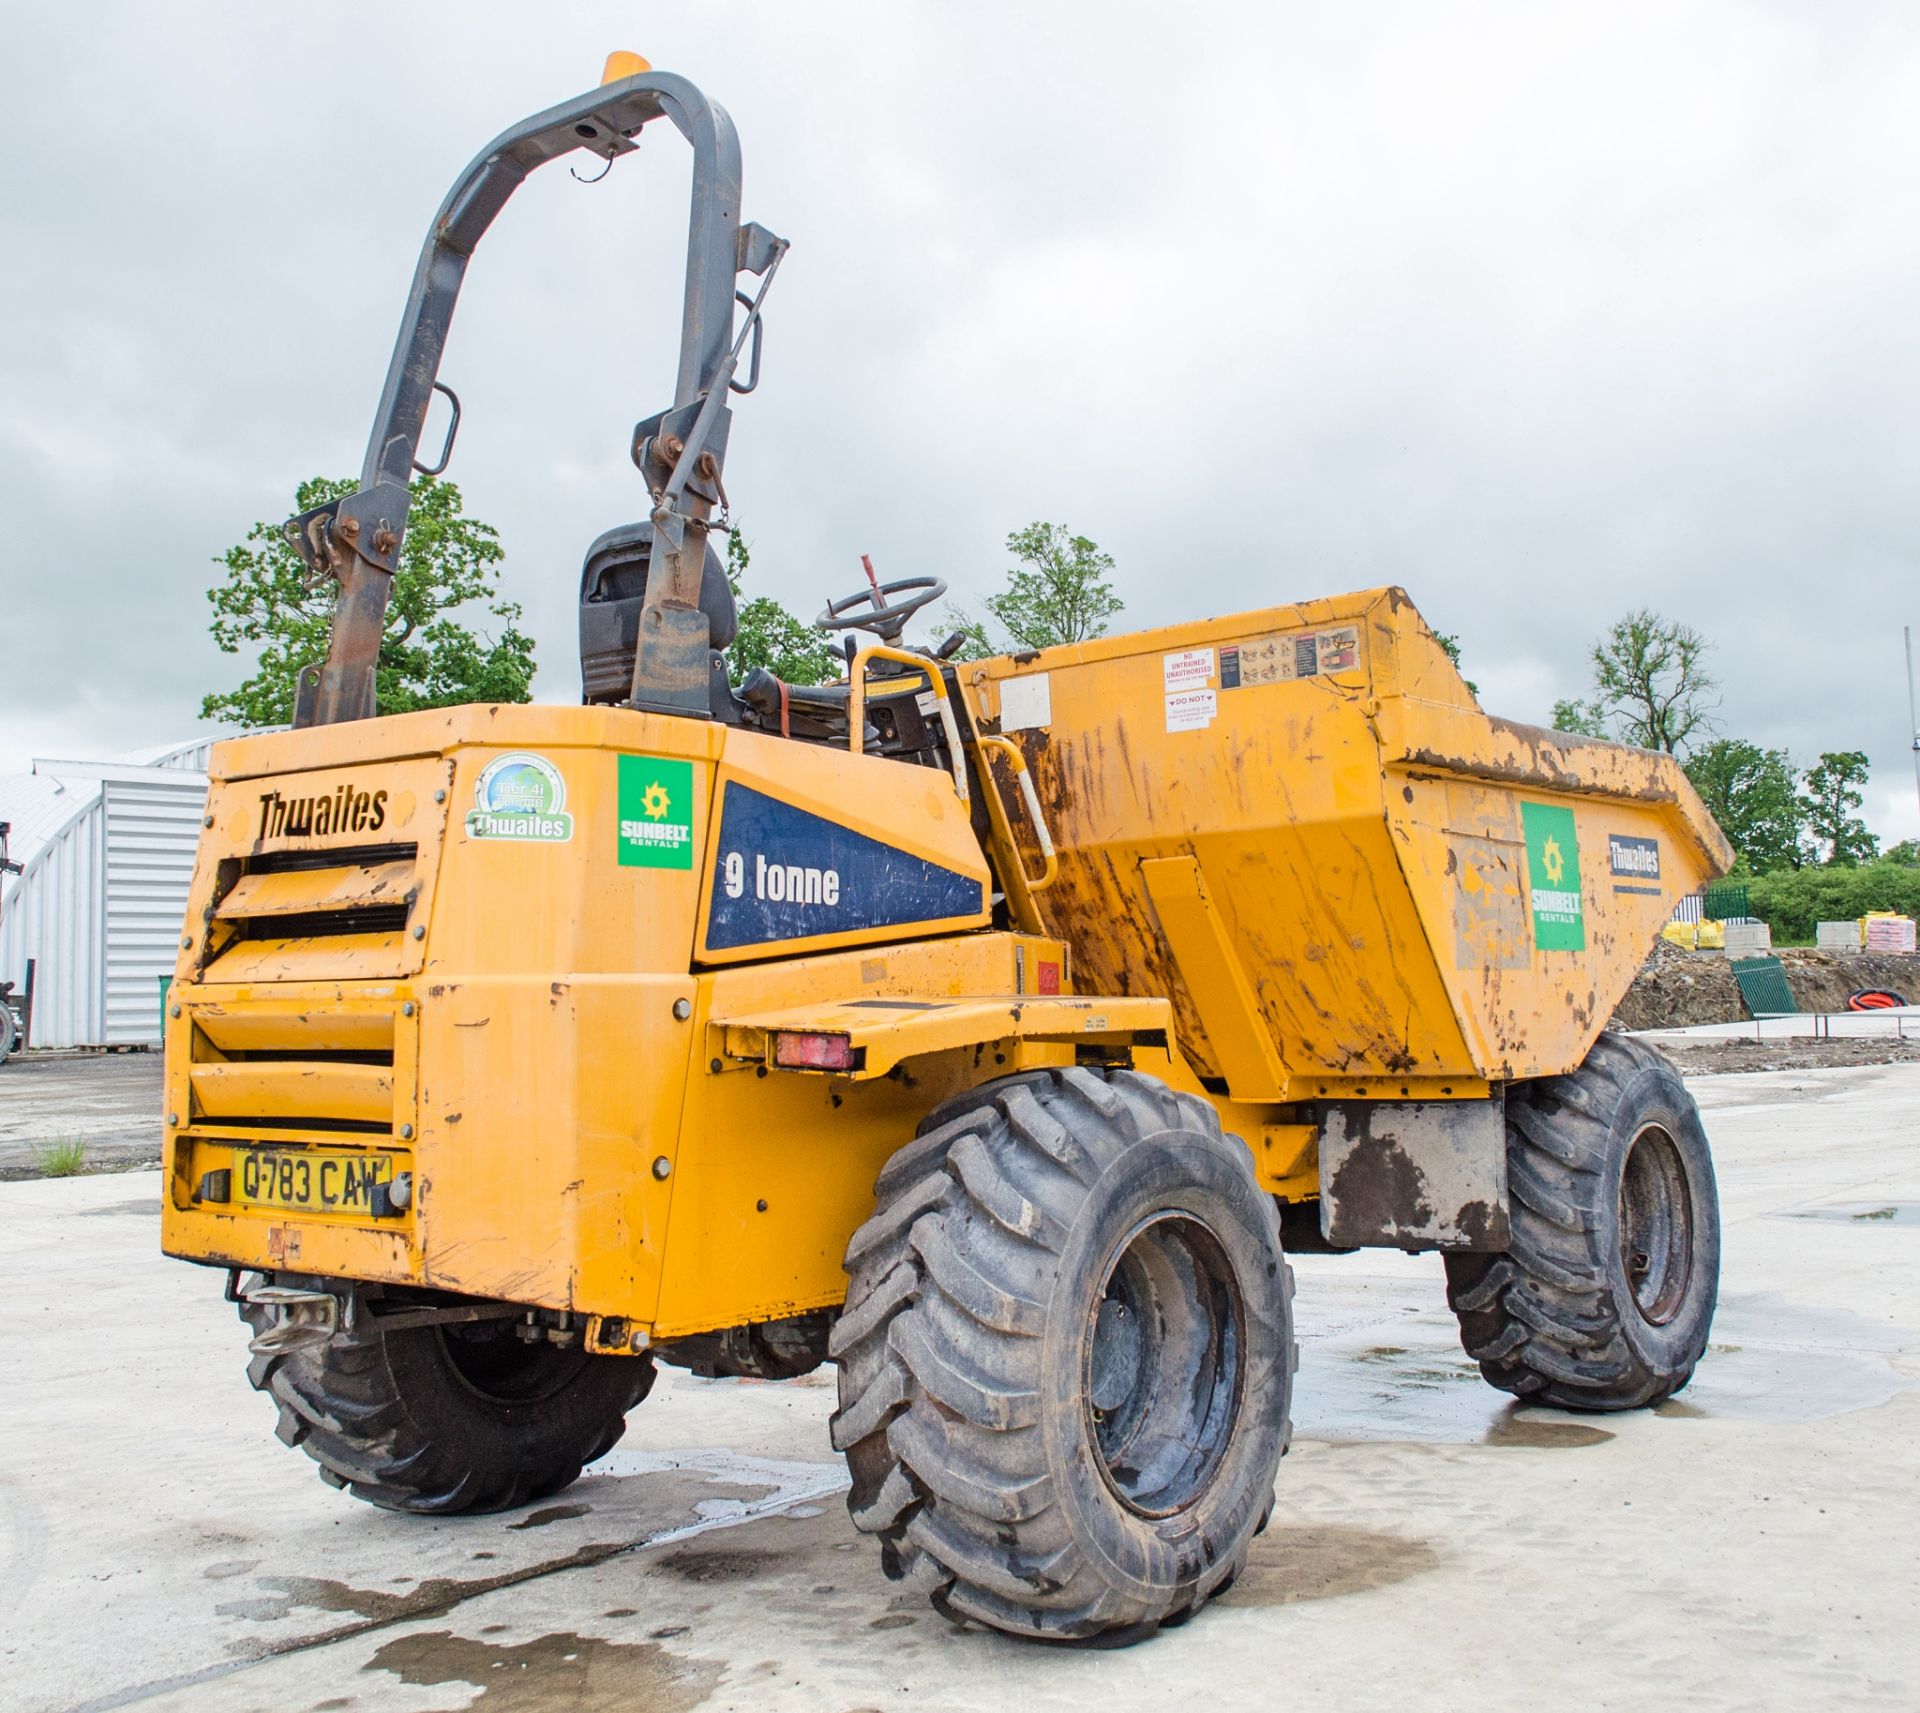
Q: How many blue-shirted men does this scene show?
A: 0